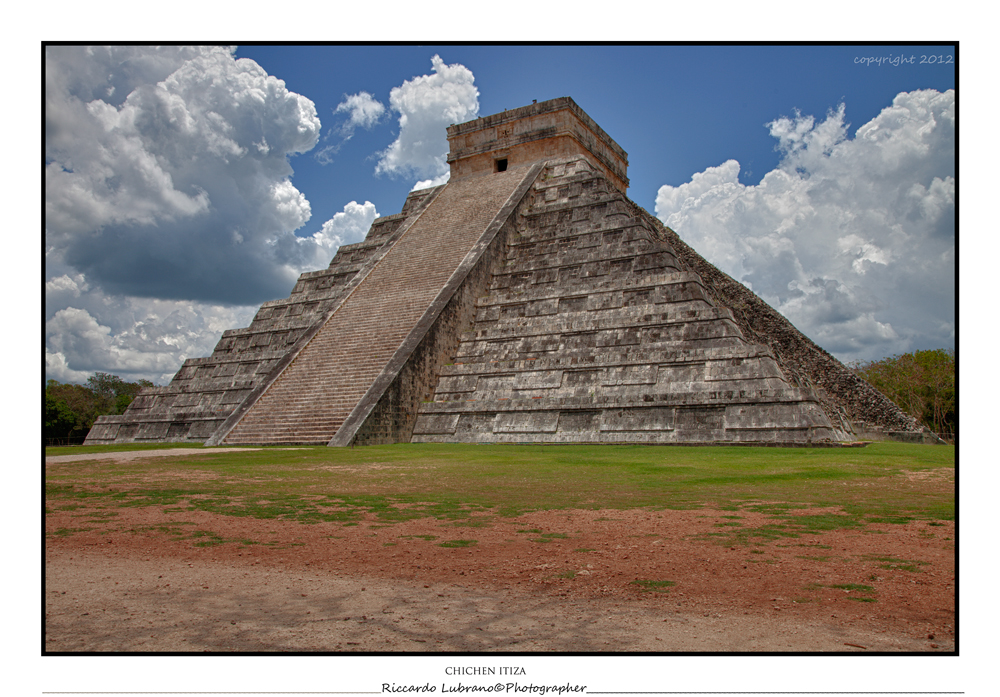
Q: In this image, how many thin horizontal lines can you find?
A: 2